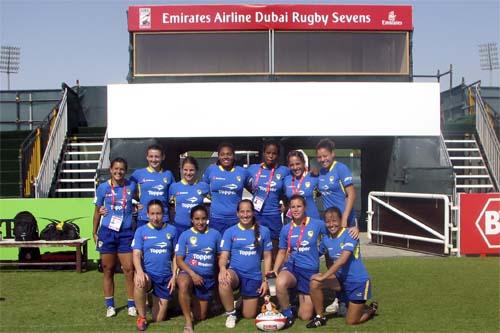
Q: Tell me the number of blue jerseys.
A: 12